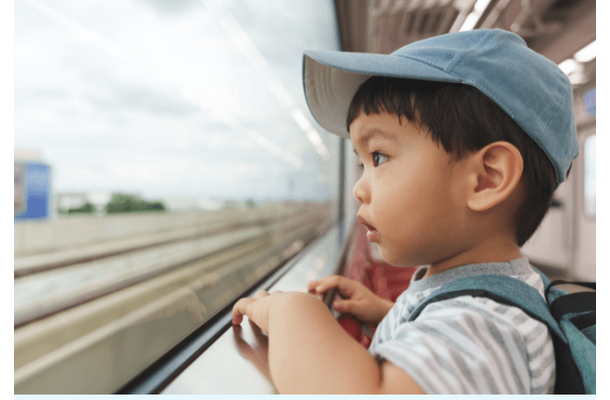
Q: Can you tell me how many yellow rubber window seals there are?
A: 0